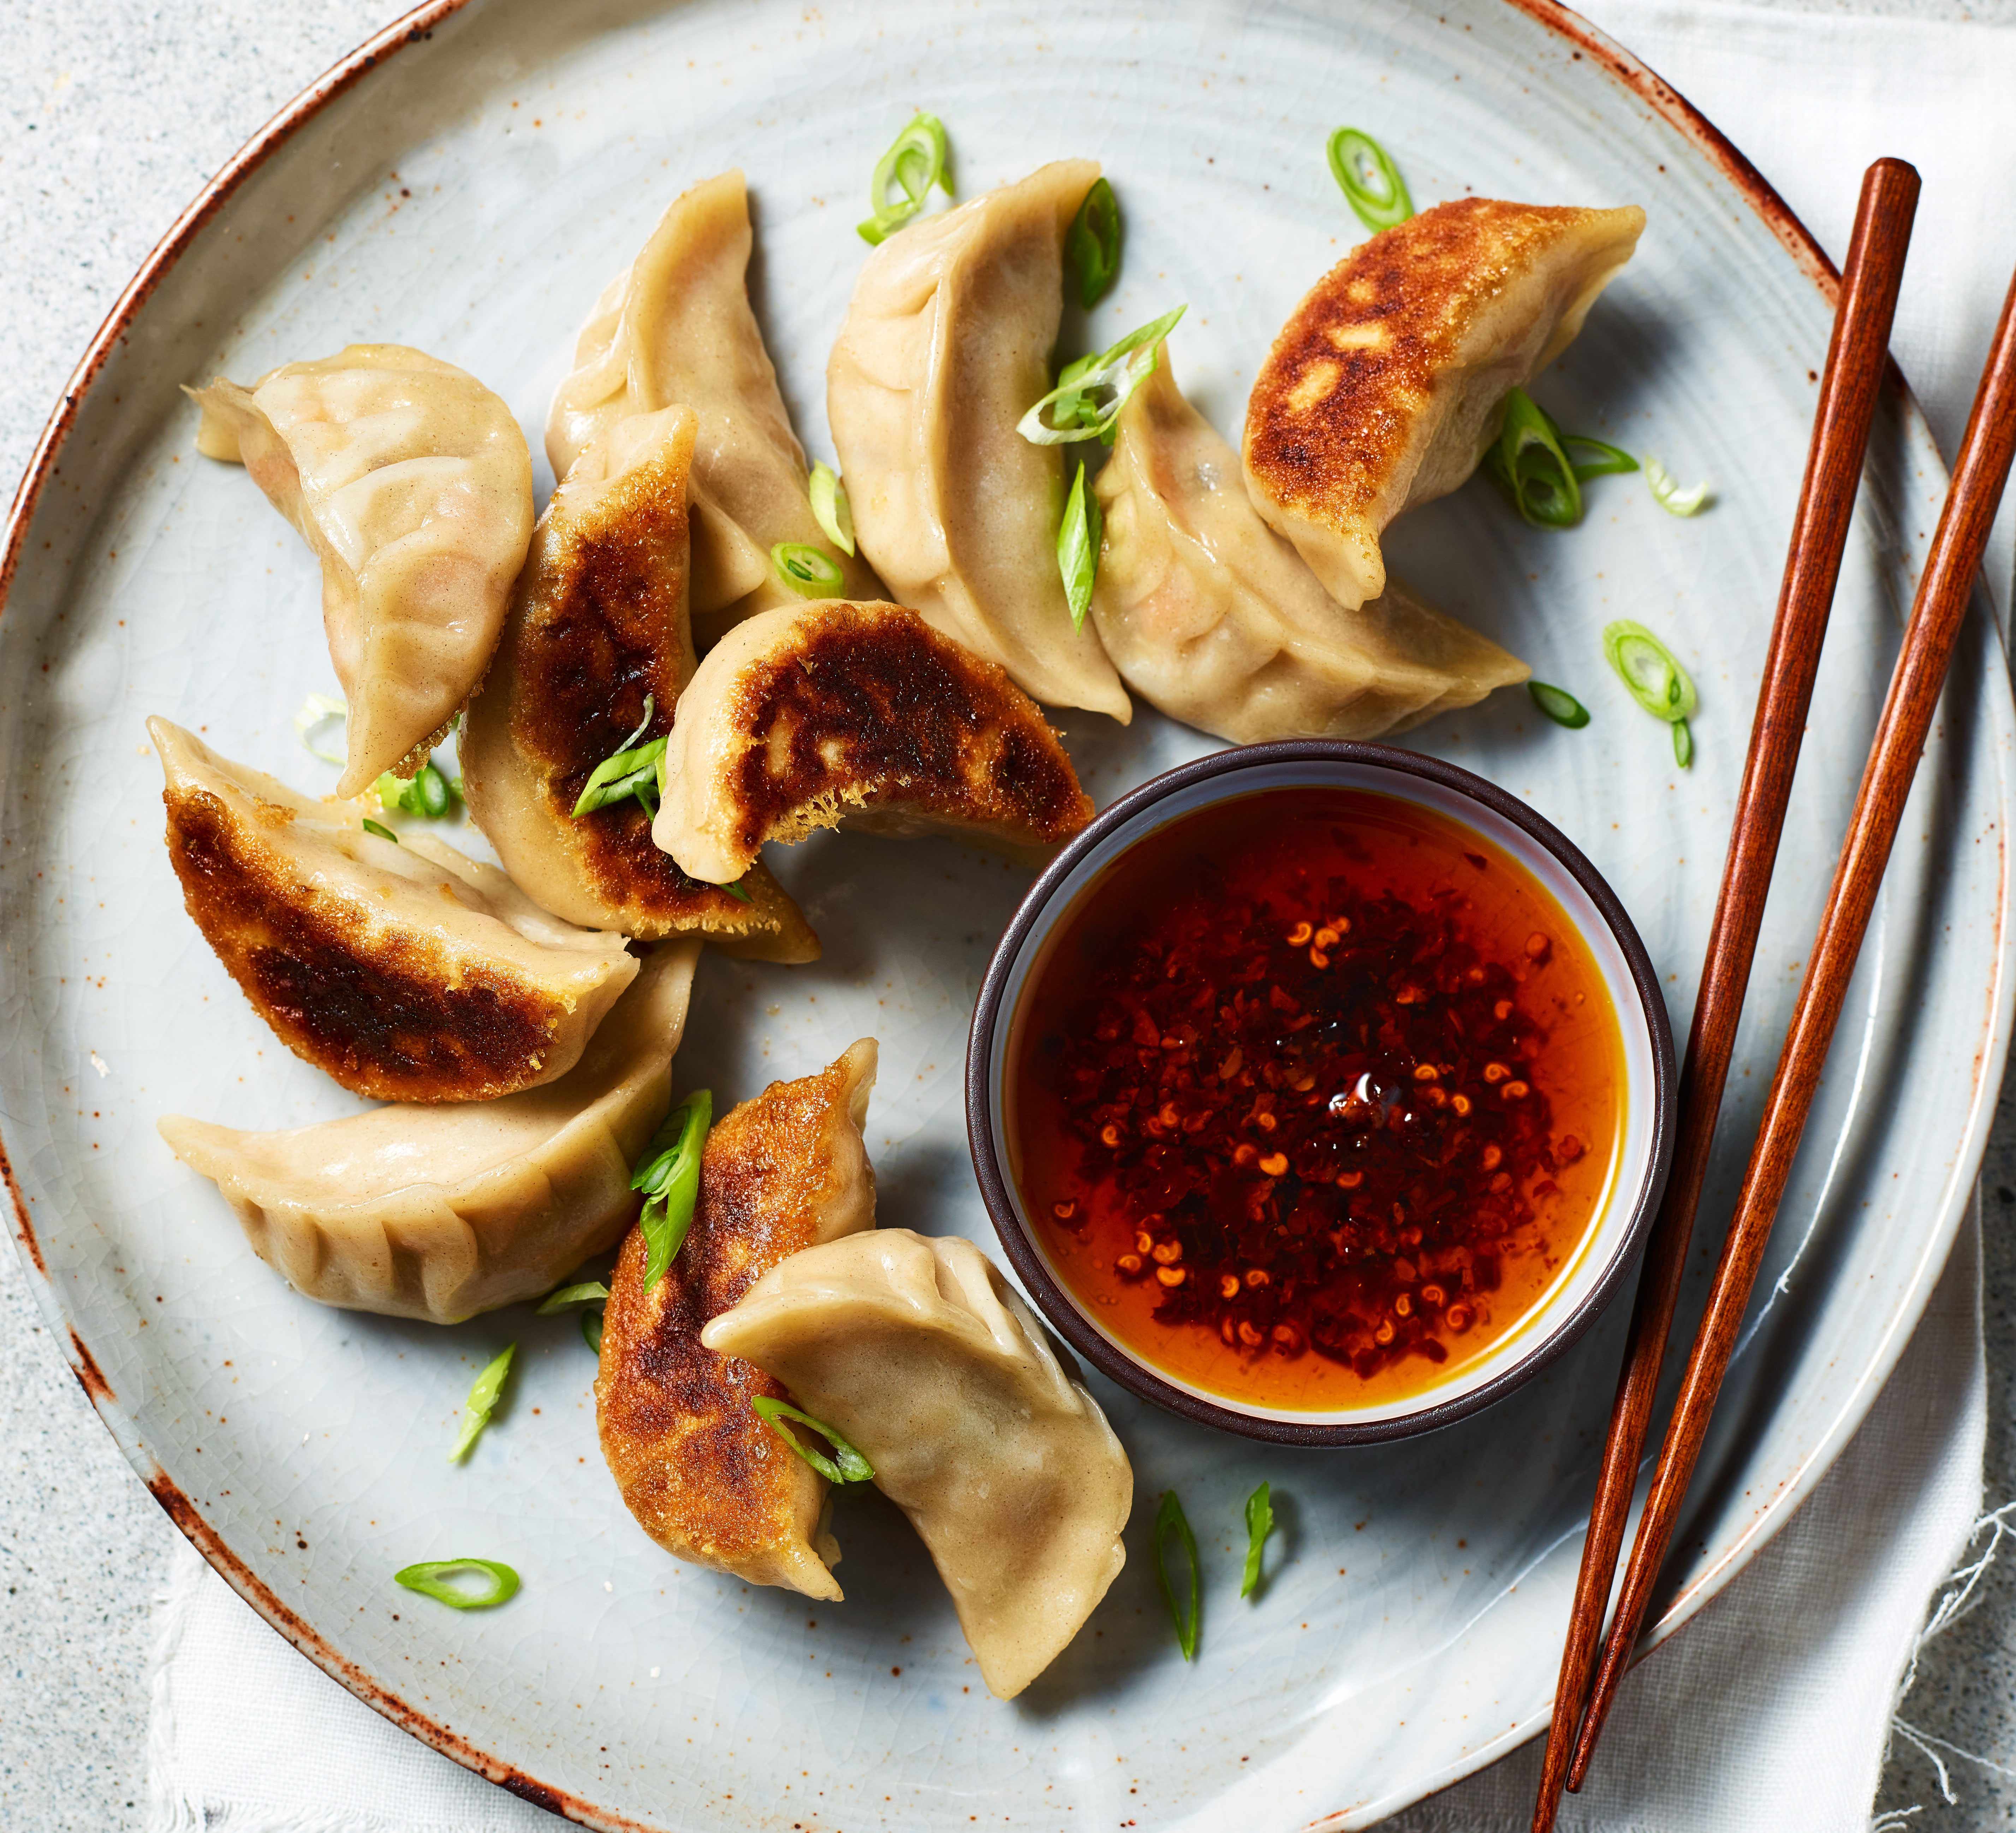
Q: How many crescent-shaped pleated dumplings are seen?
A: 11